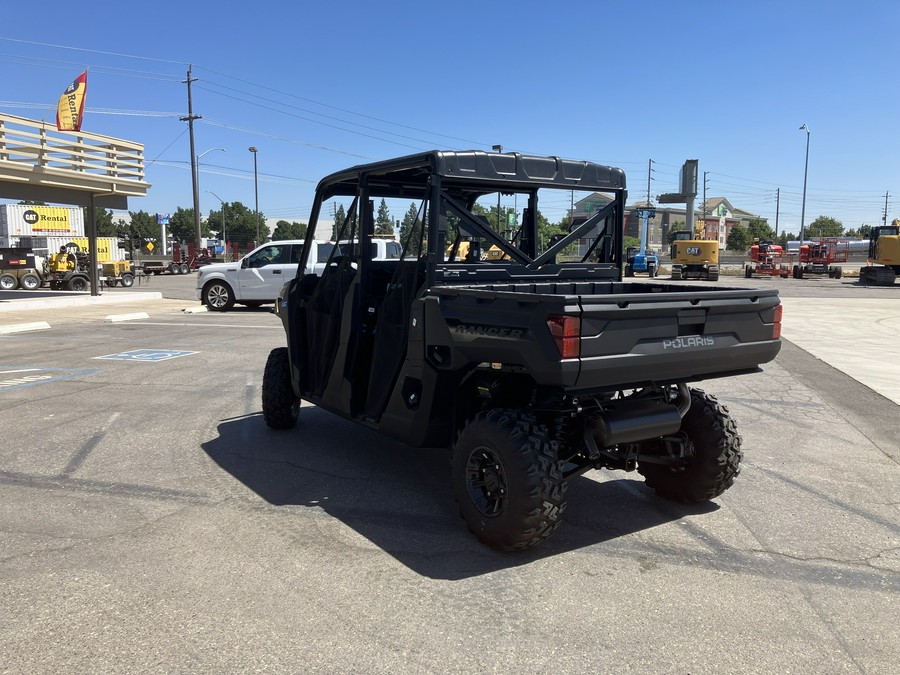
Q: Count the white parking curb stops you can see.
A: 3